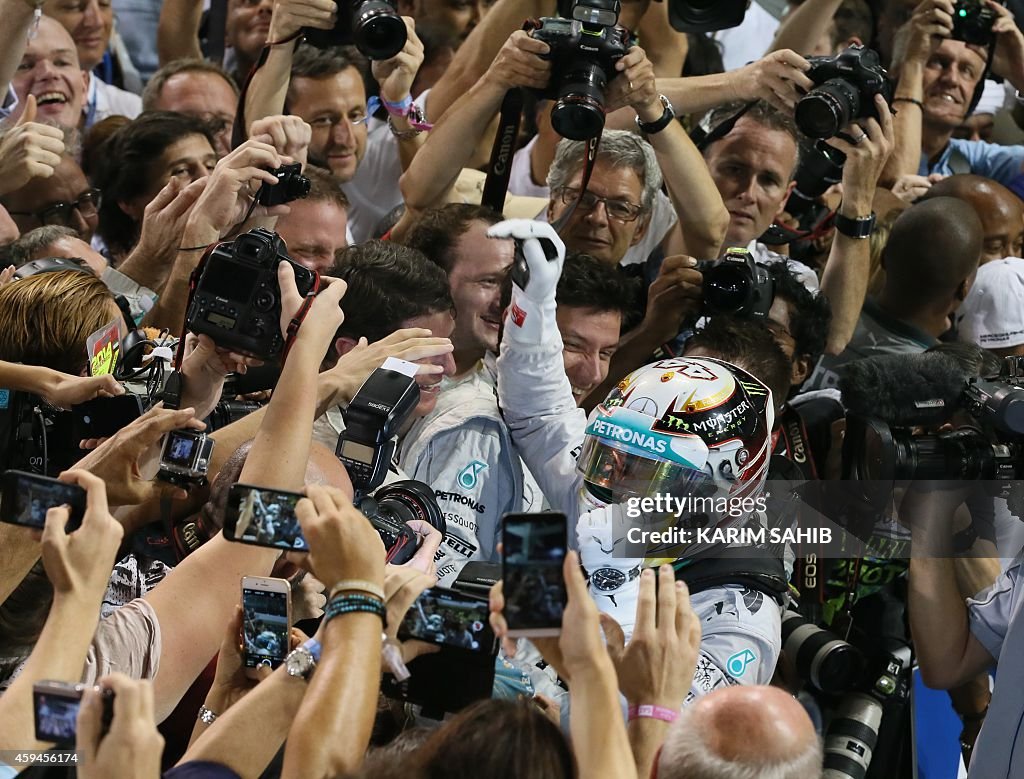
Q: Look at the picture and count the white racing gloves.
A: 2